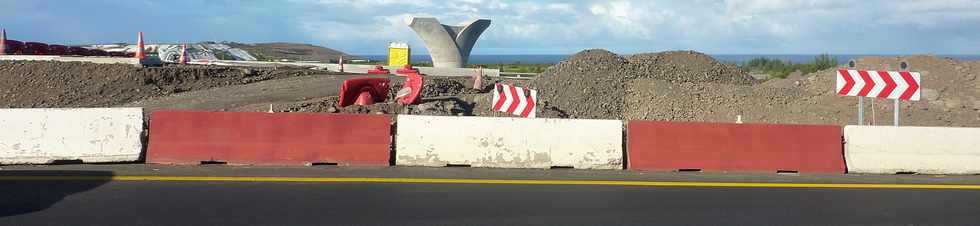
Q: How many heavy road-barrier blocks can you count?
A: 5